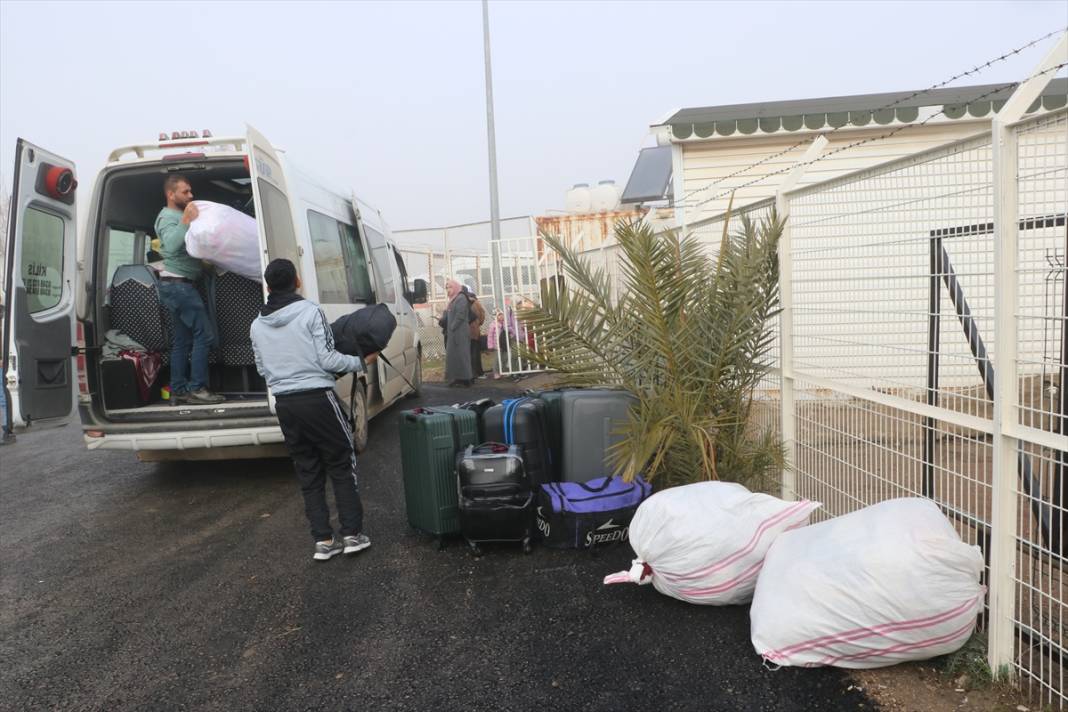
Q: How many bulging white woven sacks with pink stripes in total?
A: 2